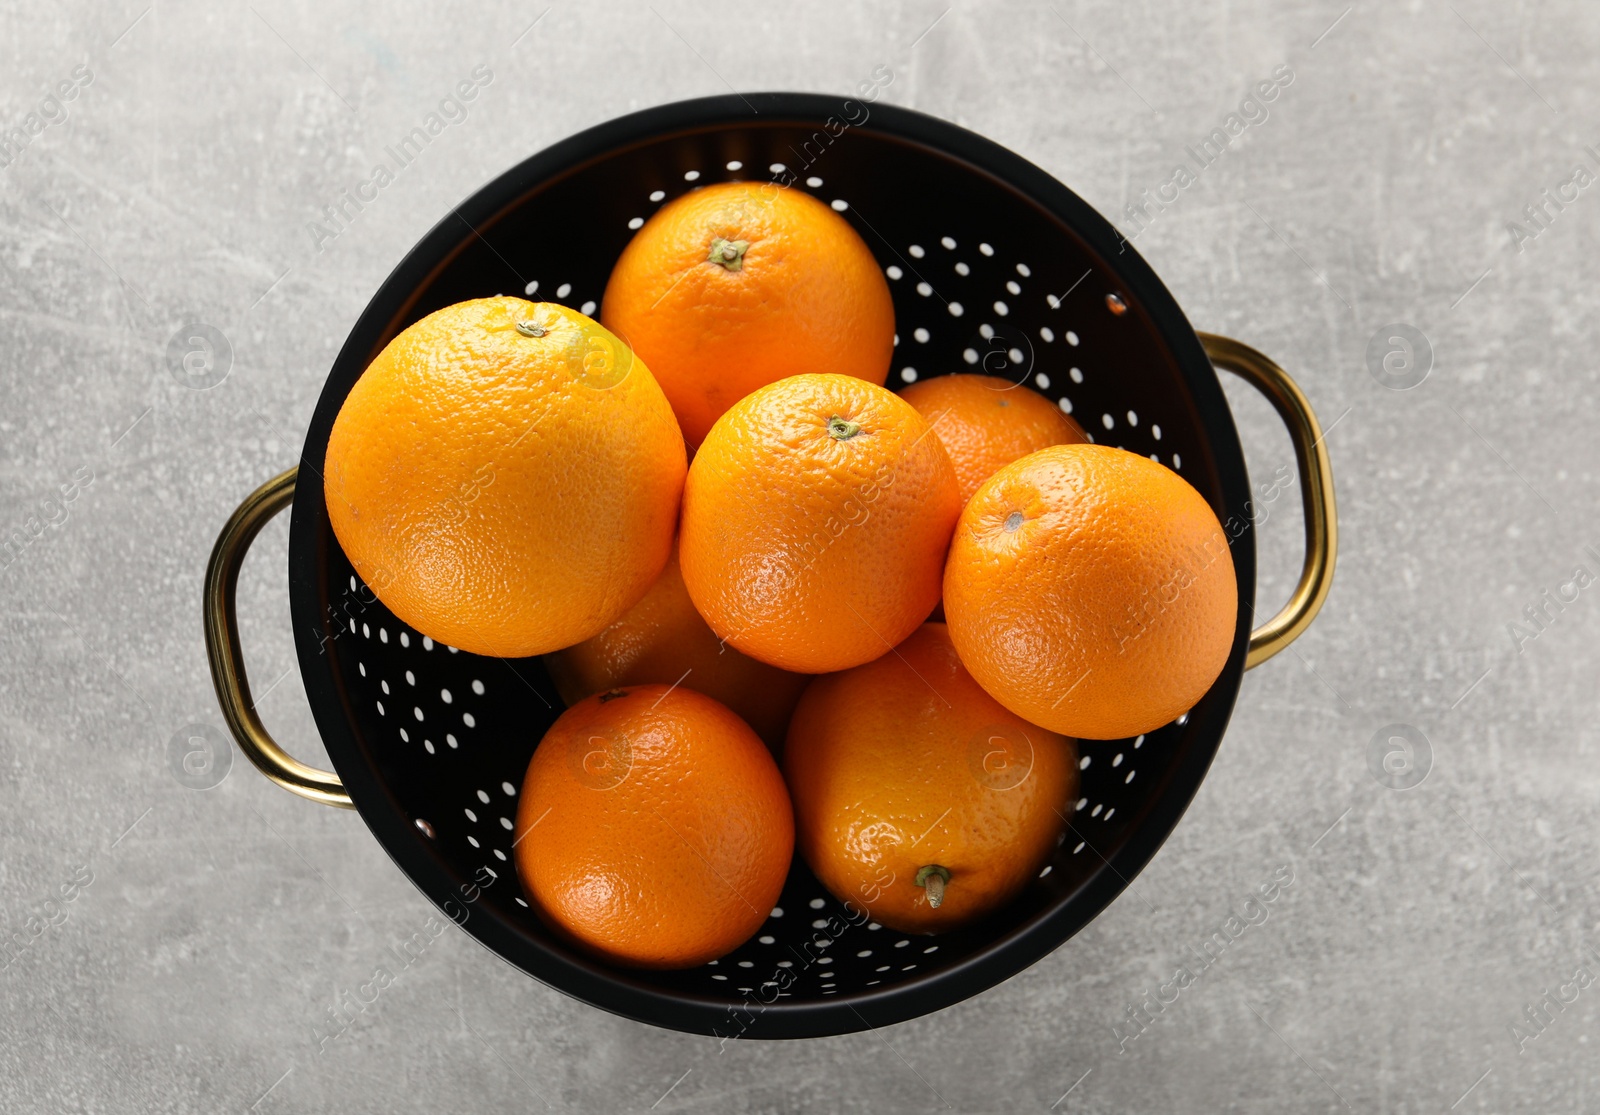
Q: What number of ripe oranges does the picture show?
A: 8